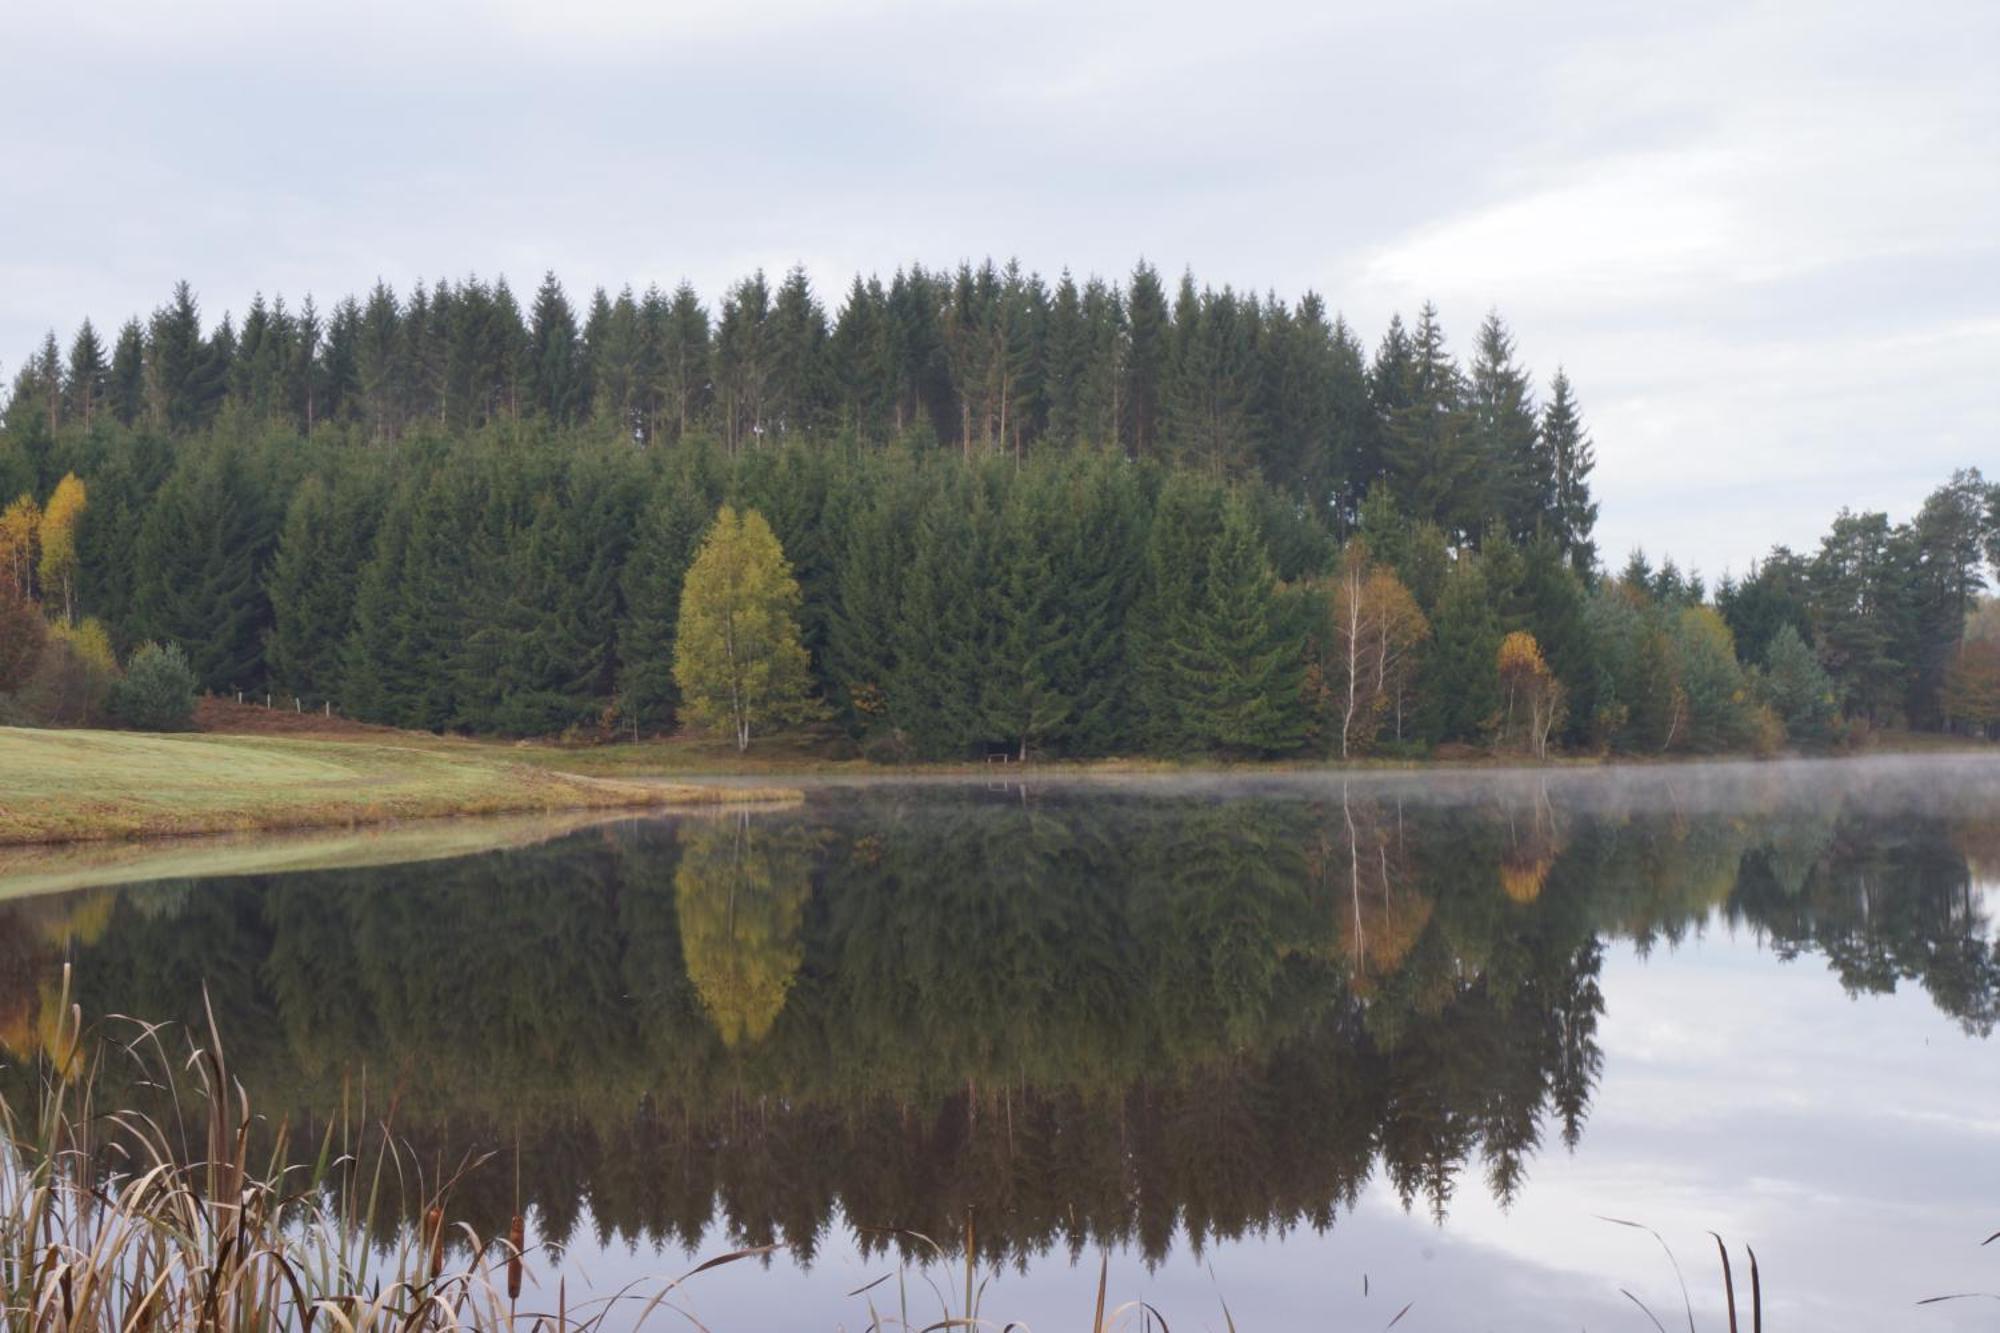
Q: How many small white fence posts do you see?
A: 4